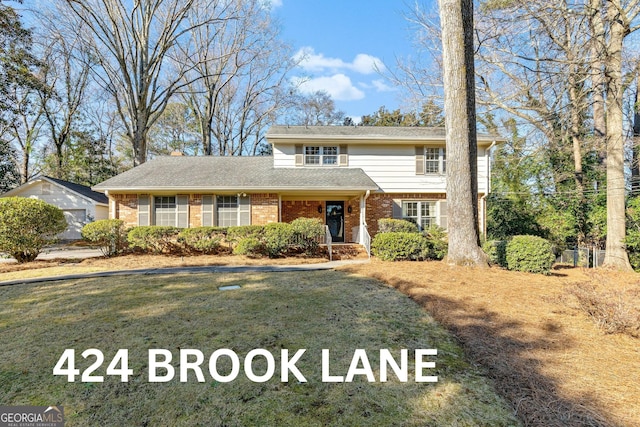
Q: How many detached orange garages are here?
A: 0